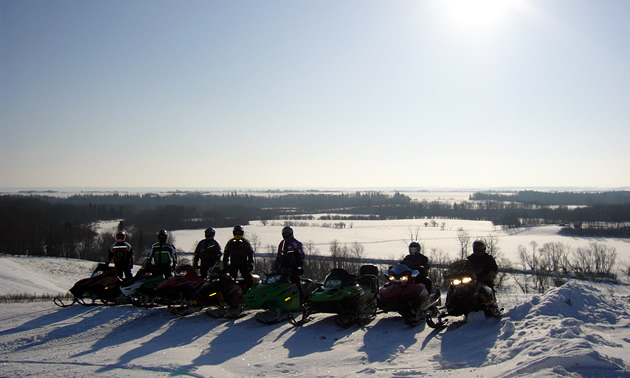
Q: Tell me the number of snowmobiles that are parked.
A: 8